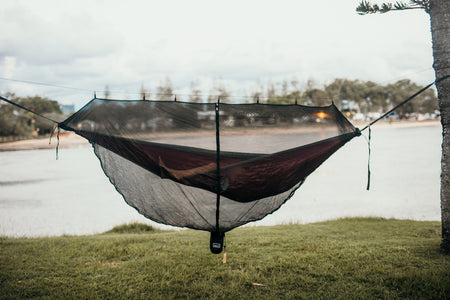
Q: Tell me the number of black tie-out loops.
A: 7